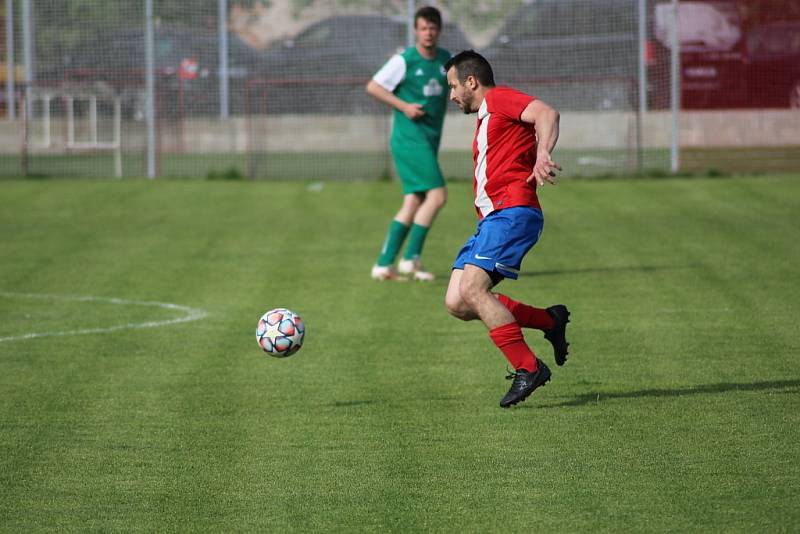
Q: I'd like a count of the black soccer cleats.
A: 2